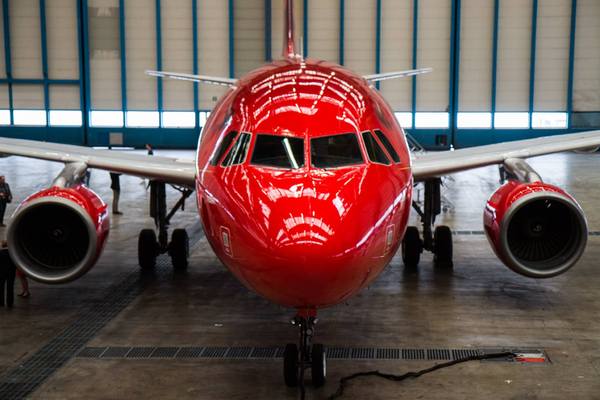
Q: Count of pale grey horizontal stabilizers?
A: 2